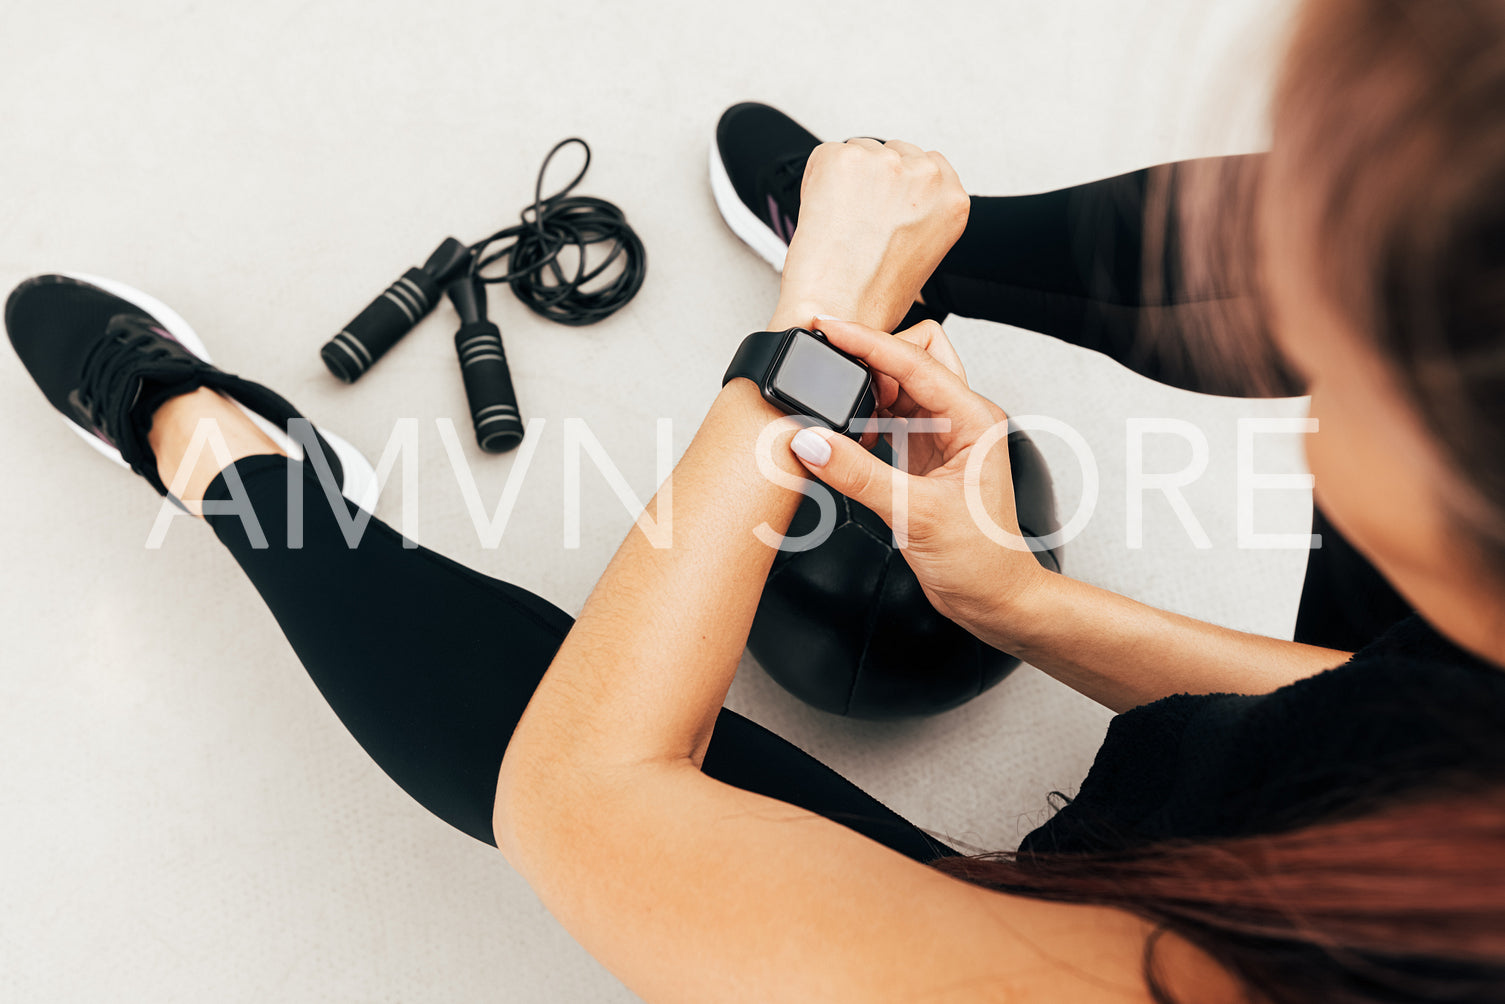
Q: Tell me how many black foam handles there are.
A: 2